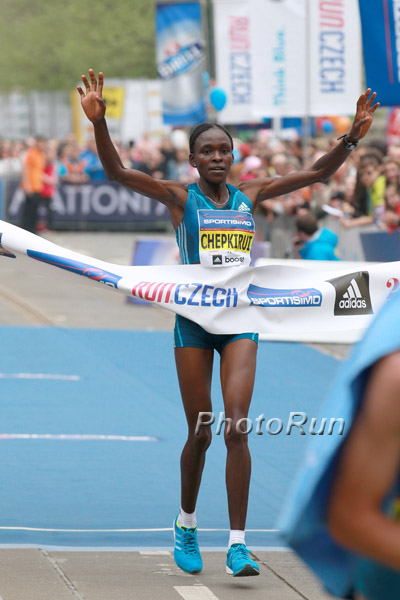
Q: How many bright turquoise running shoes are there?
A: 2